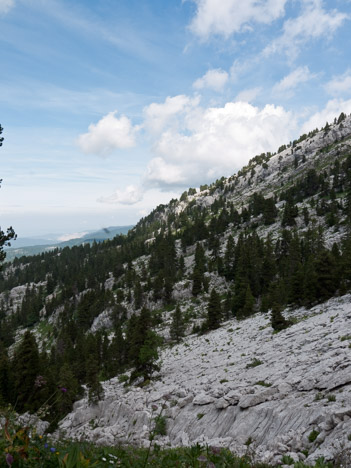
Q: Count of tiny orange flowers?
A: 2